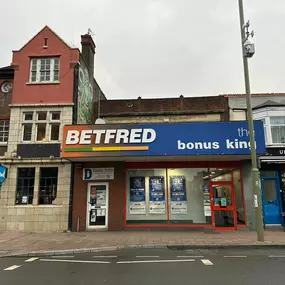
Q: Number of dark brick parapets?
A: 1